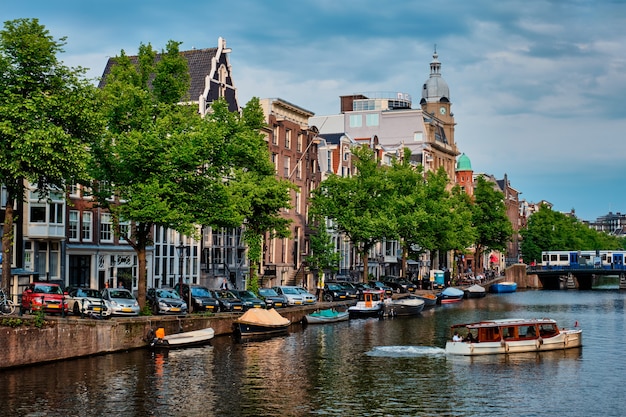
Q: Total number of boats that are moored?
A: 9